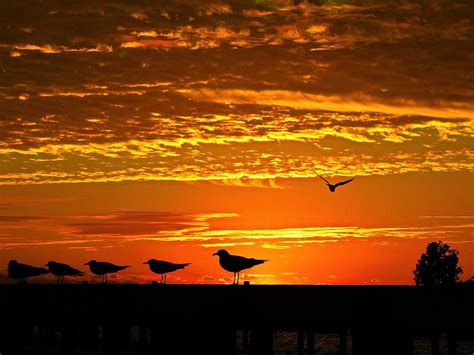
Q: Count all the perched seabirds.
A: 5